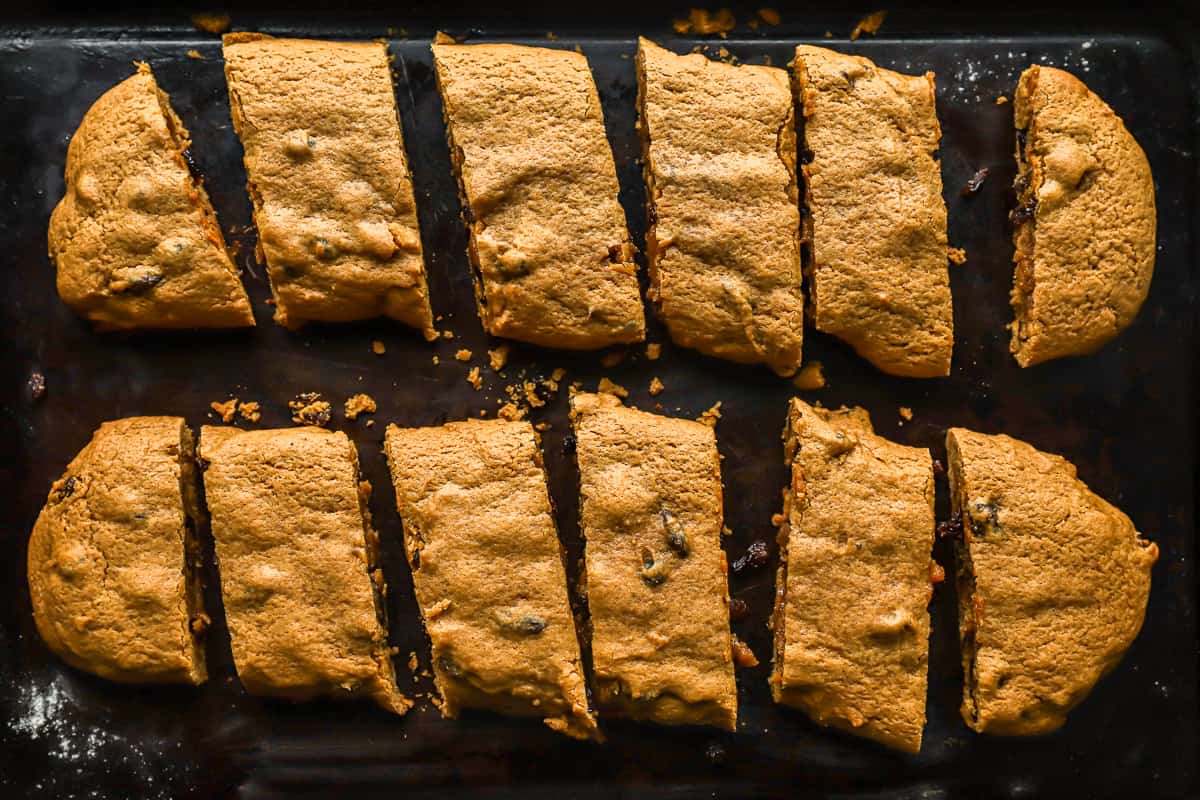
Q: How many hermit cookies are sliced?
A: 12